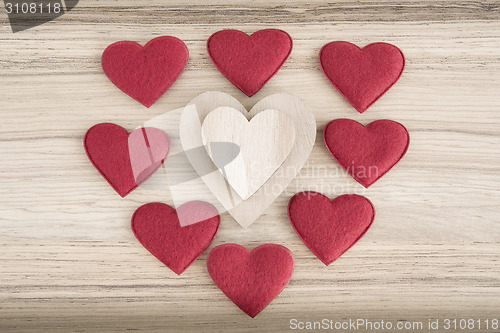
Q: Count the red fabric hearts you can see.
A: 8